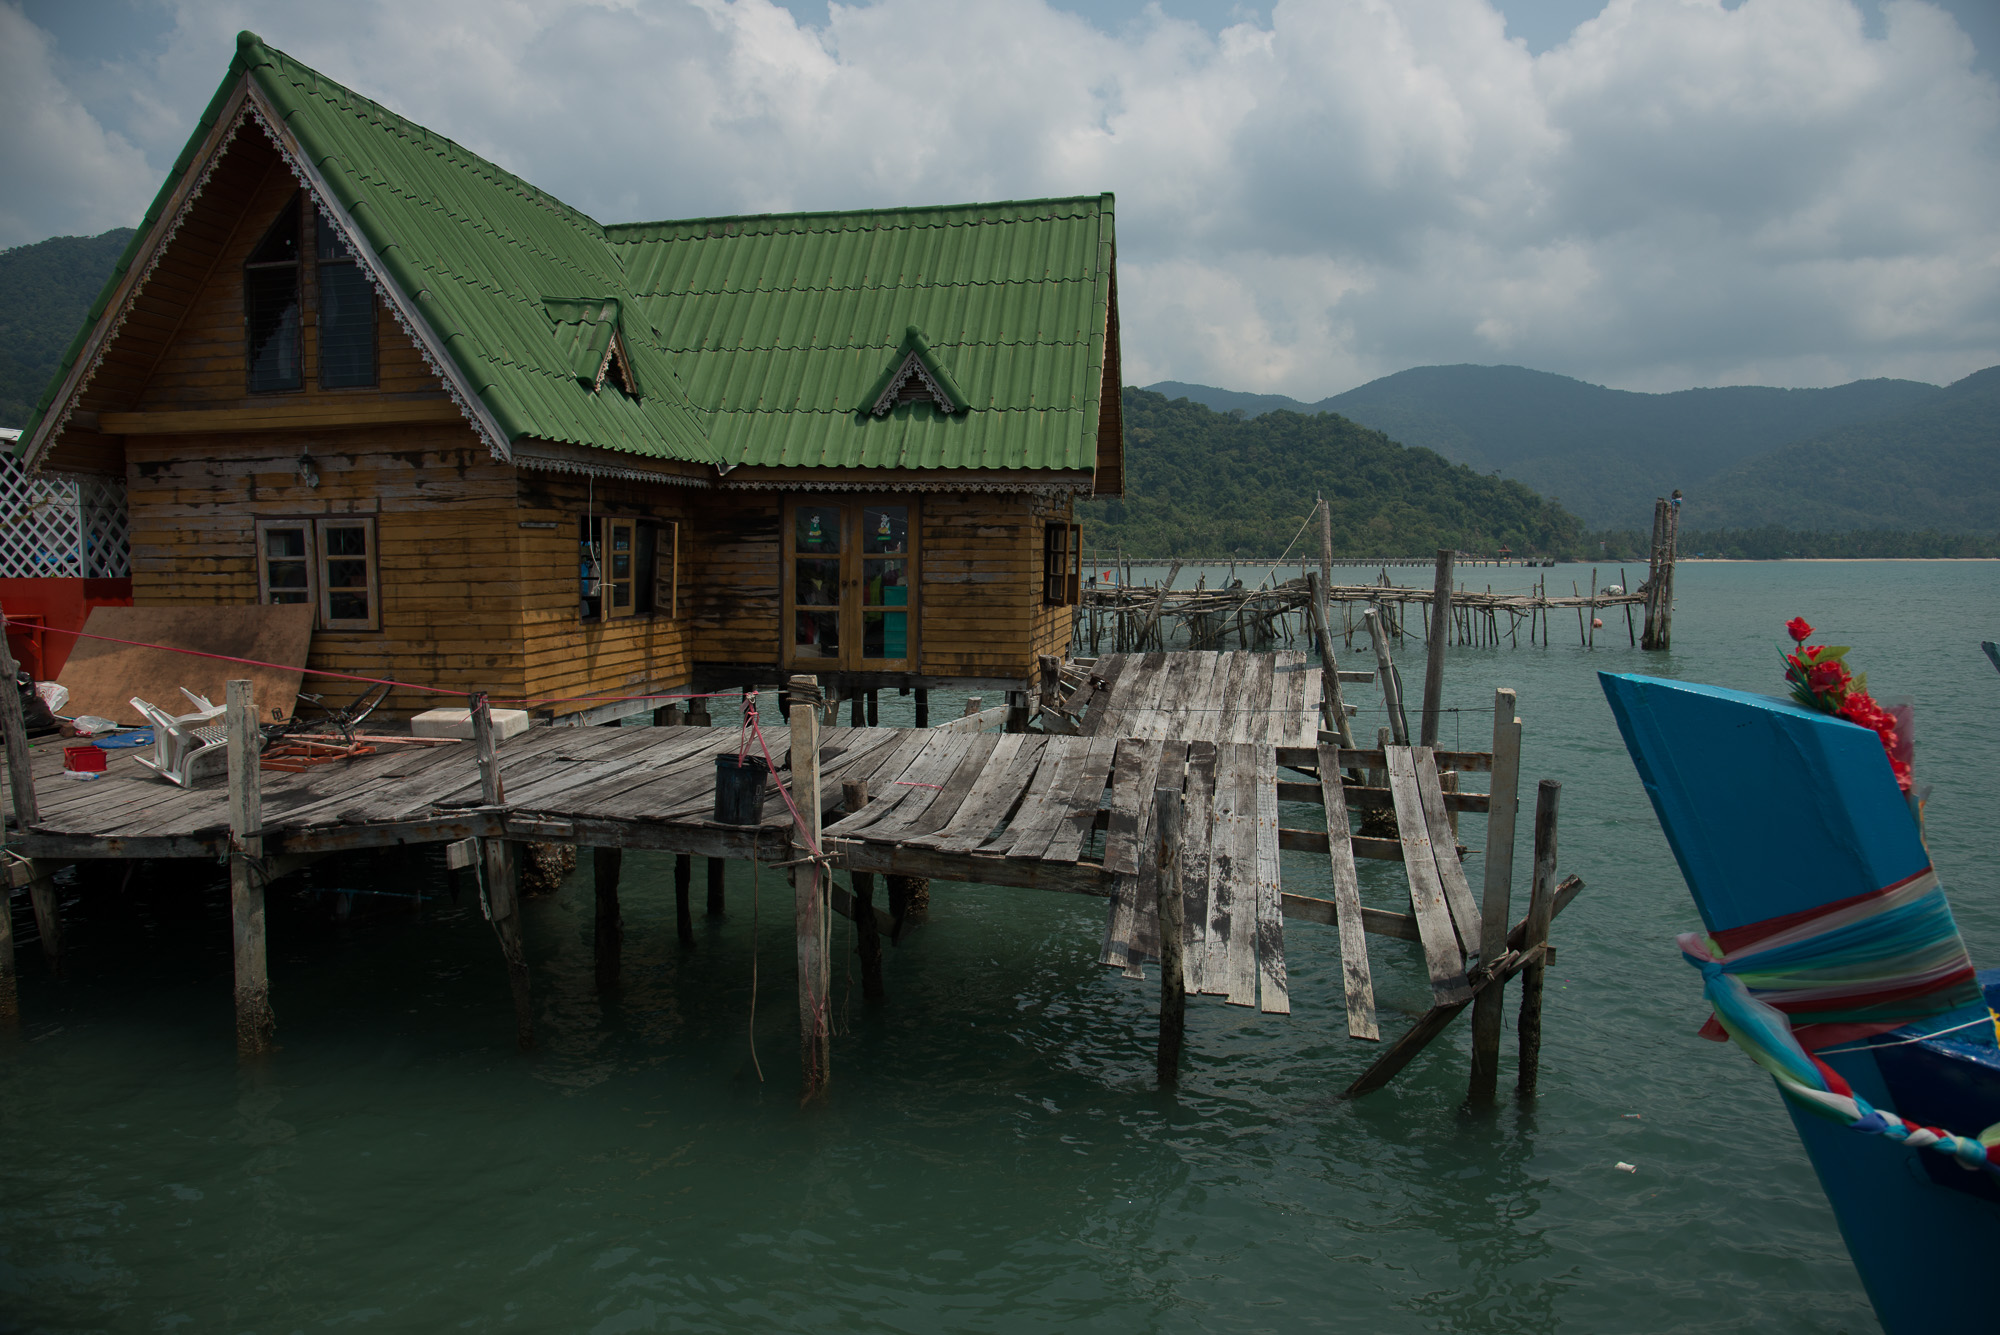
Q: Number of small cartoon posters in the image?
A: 2